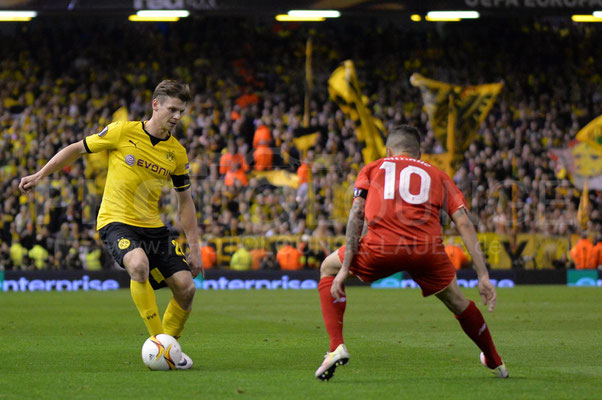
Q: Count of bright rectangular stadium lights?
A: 5